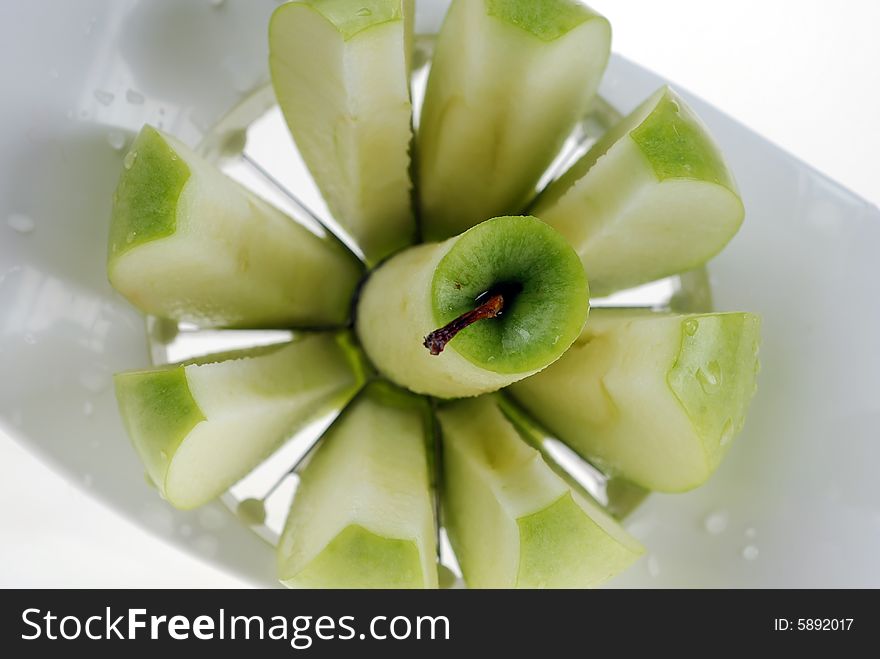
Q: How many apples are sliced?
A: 1